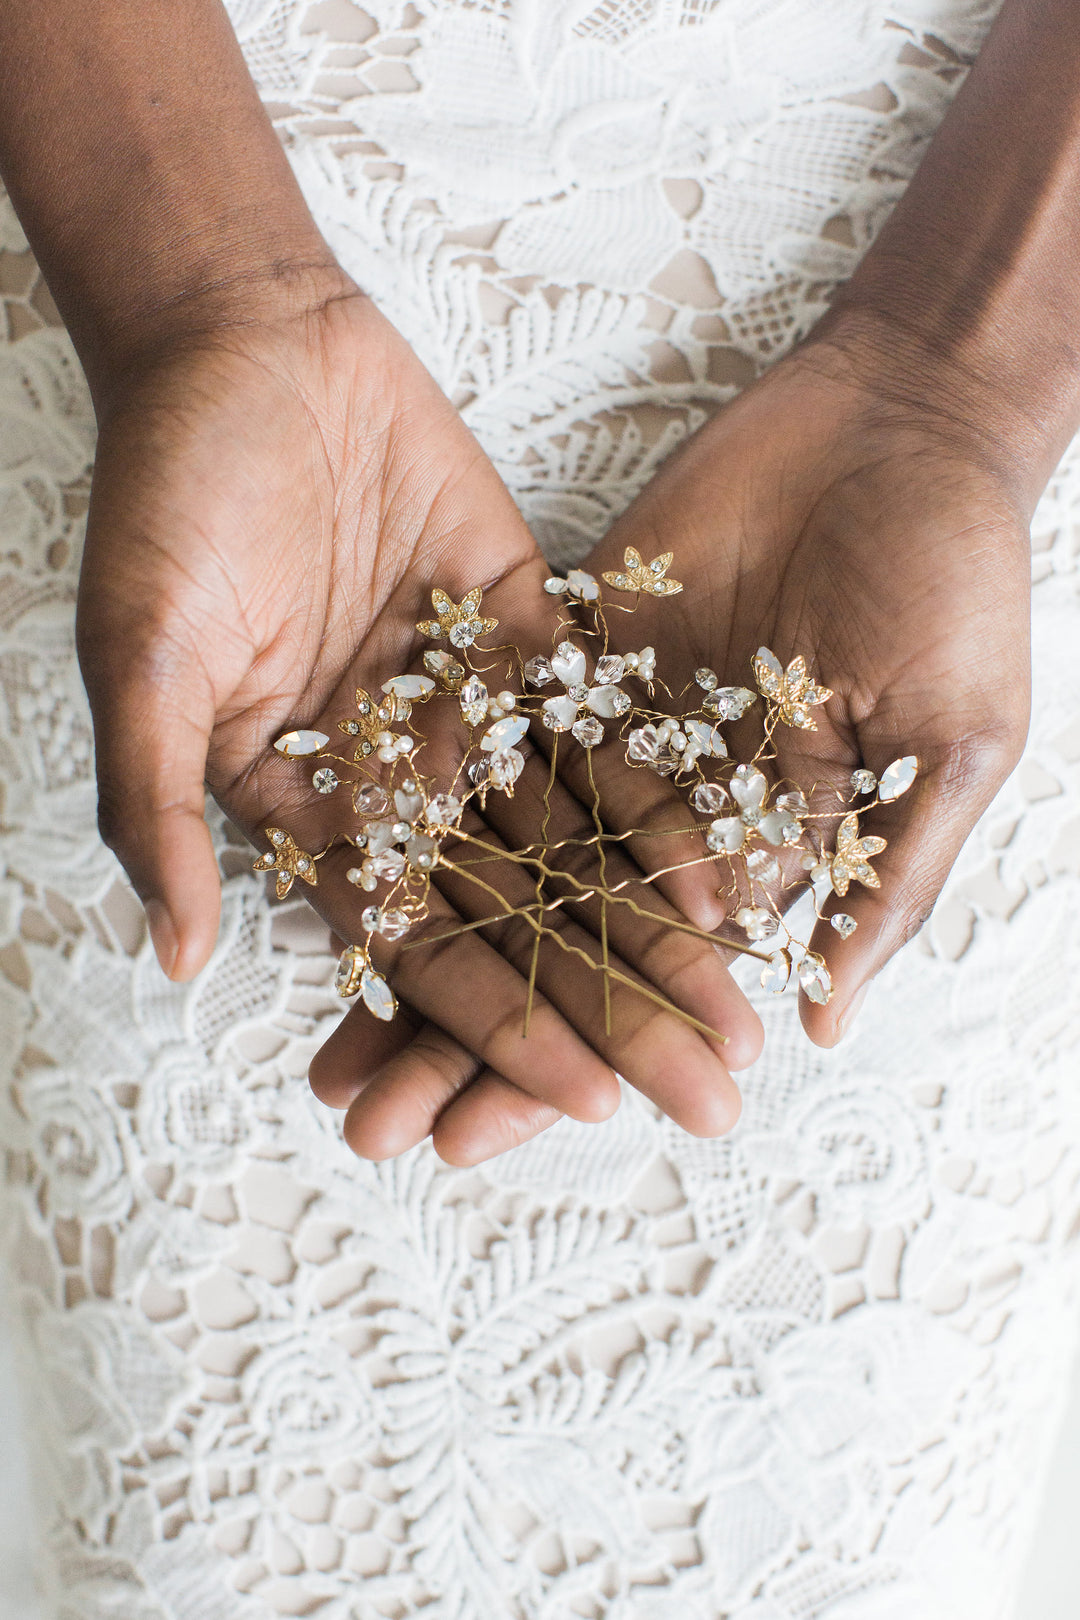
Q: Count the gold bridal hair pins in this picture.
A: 3